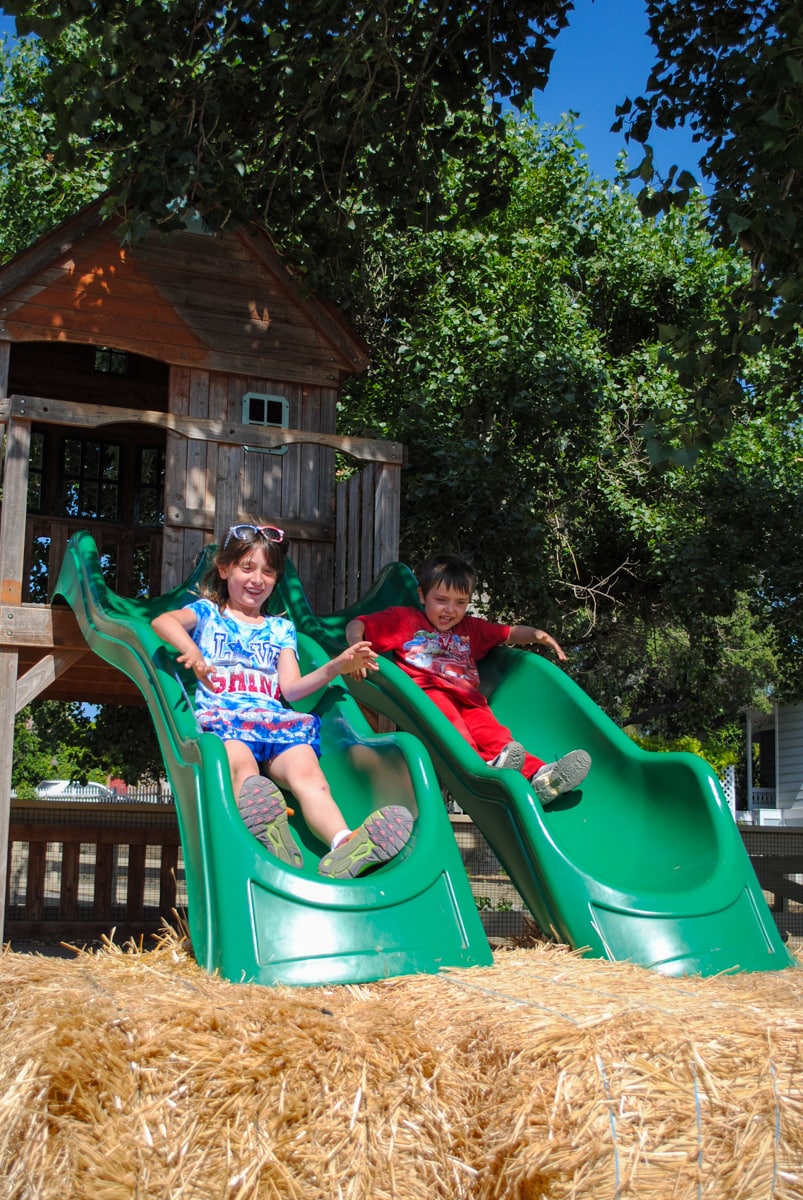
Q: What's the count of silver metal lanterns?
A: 0